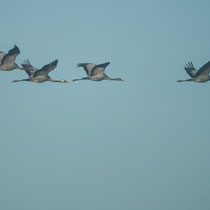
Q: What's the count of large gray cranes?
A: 4